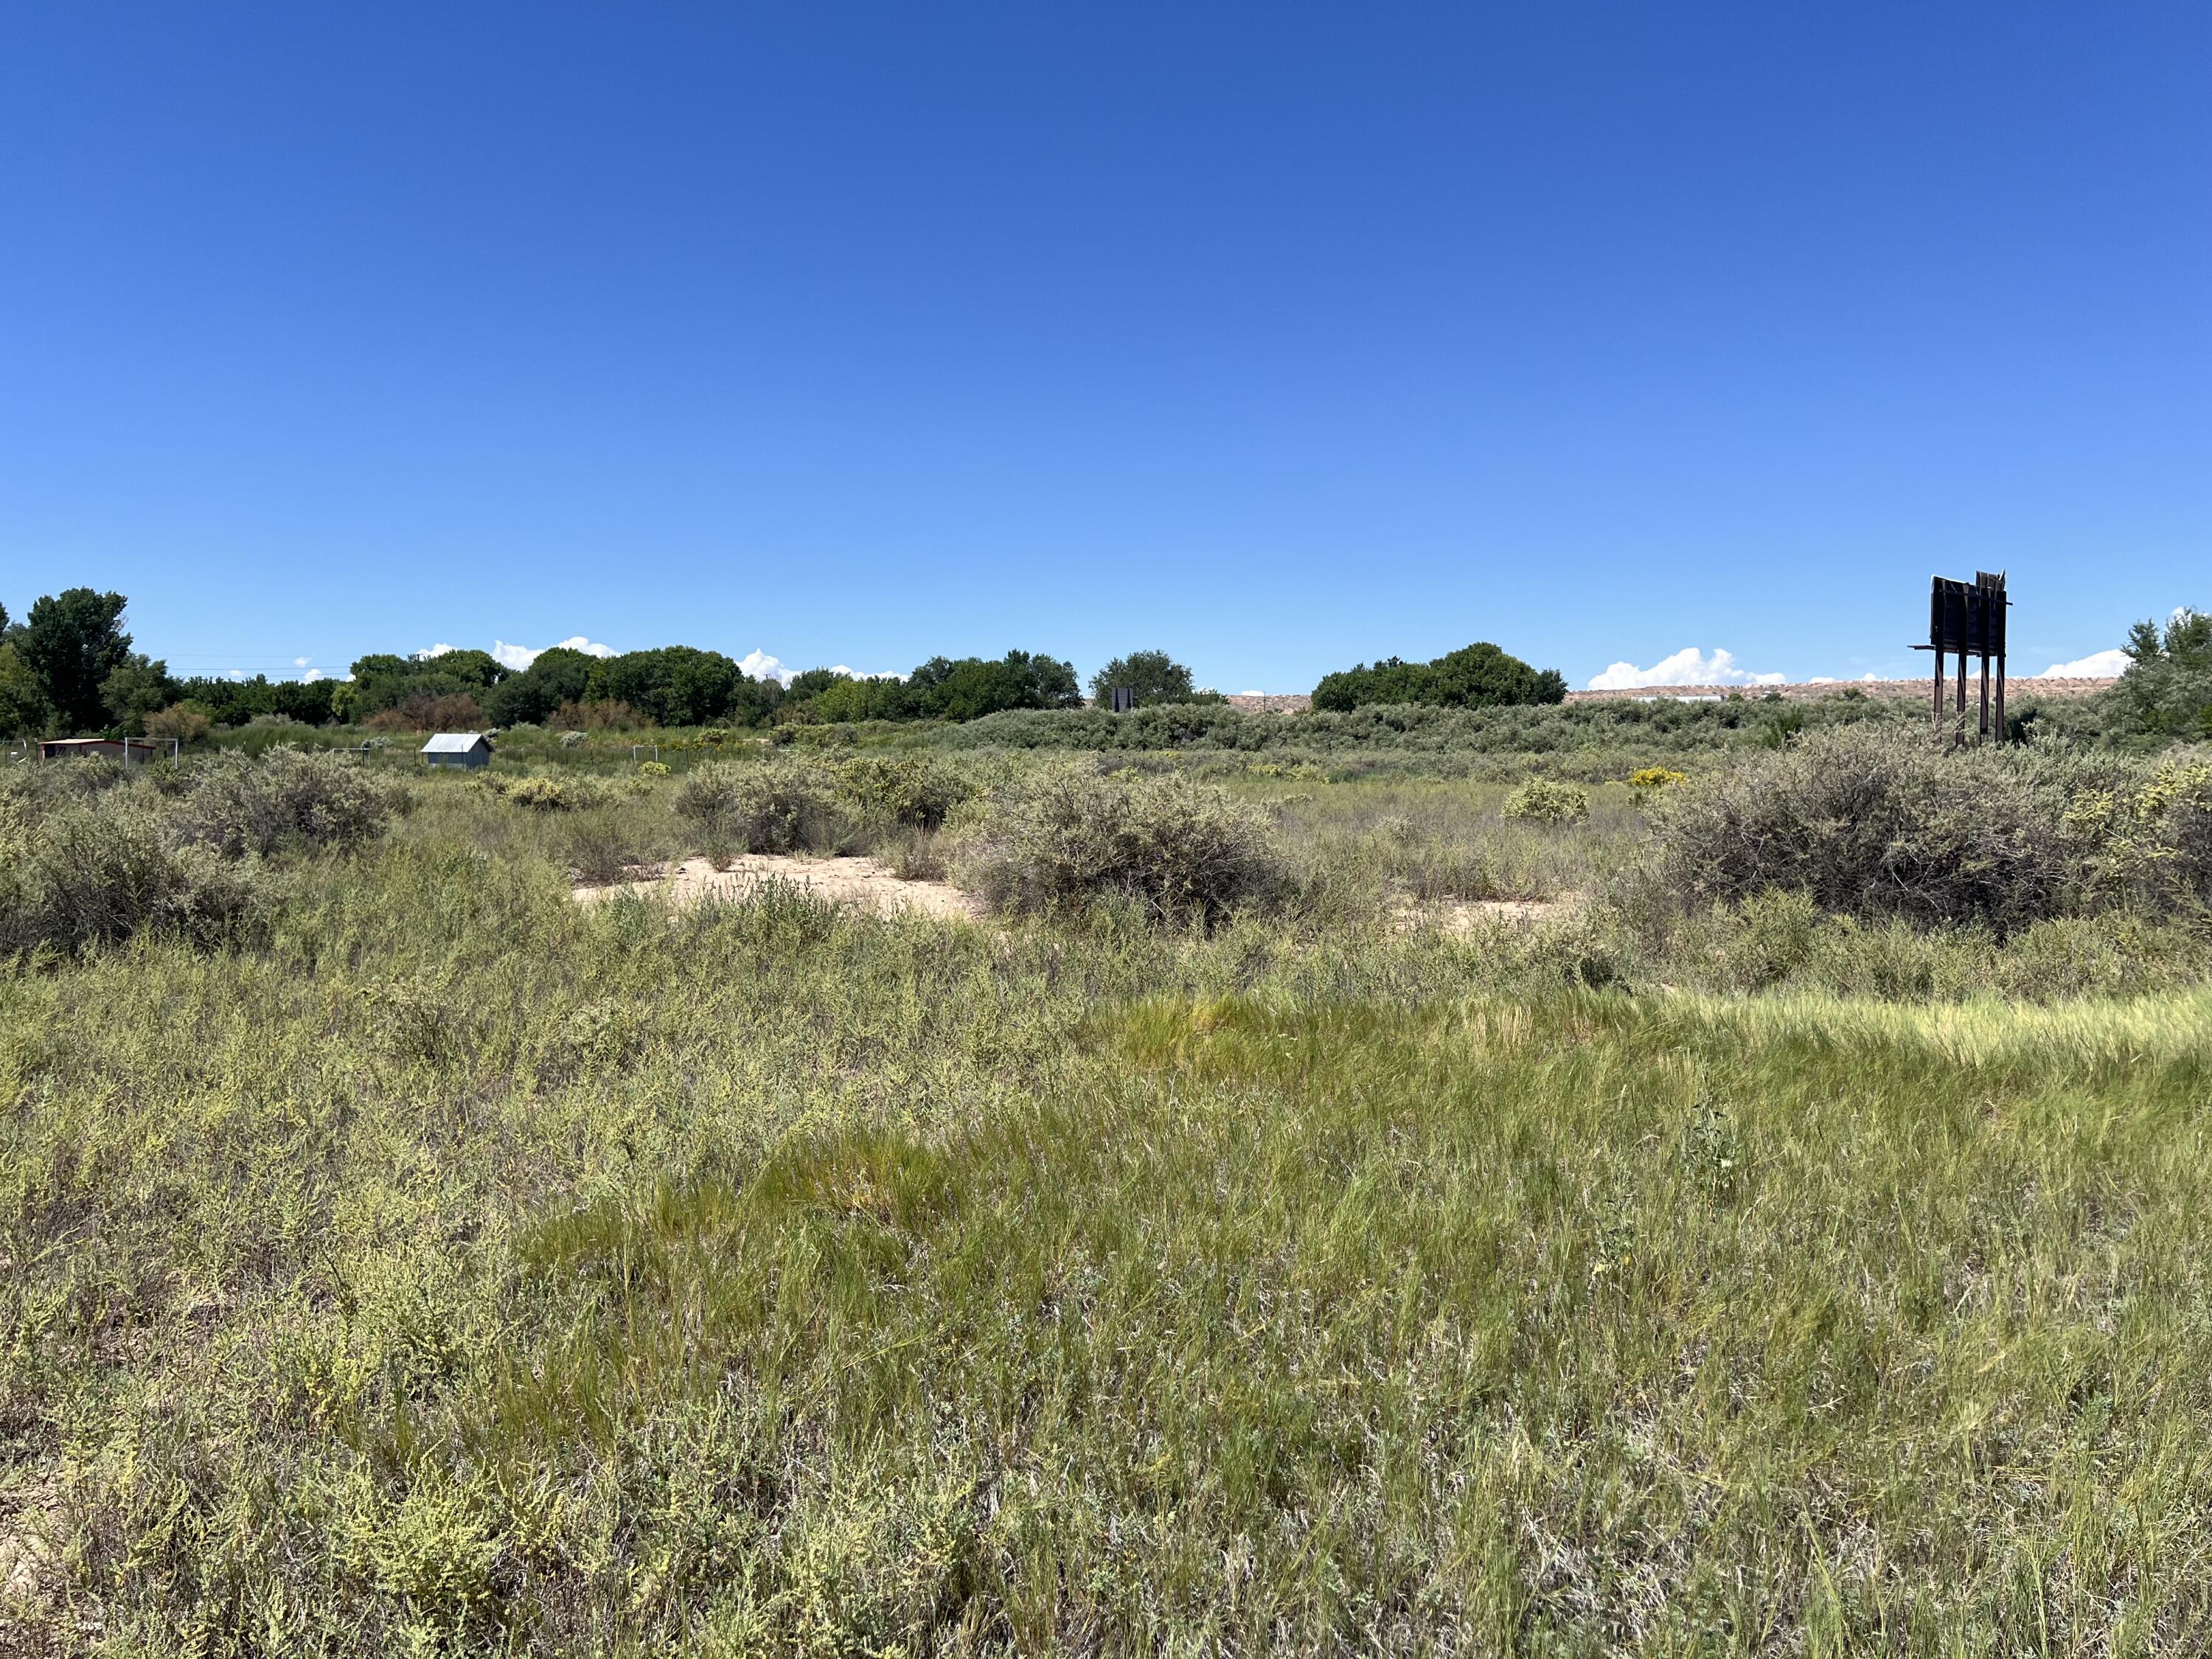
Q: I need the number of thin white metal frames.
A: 3